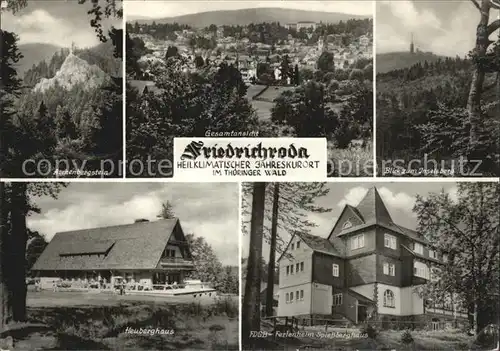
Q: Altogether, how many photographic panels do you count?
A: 5